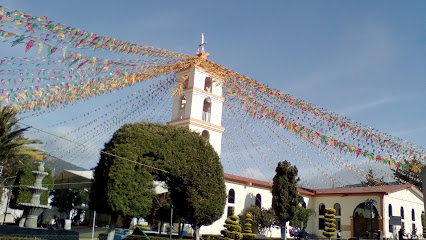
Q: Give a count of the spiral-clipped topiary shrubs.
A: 3